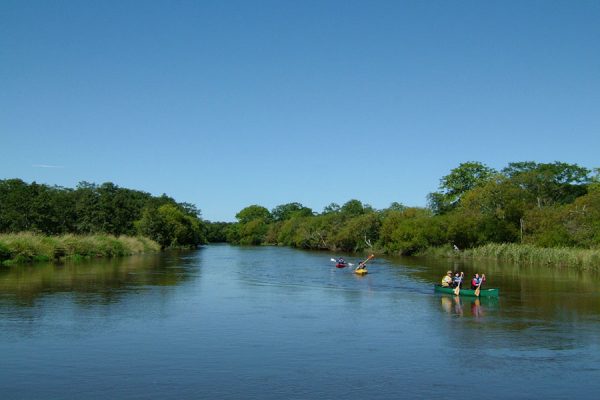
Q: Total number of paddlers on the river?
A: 5